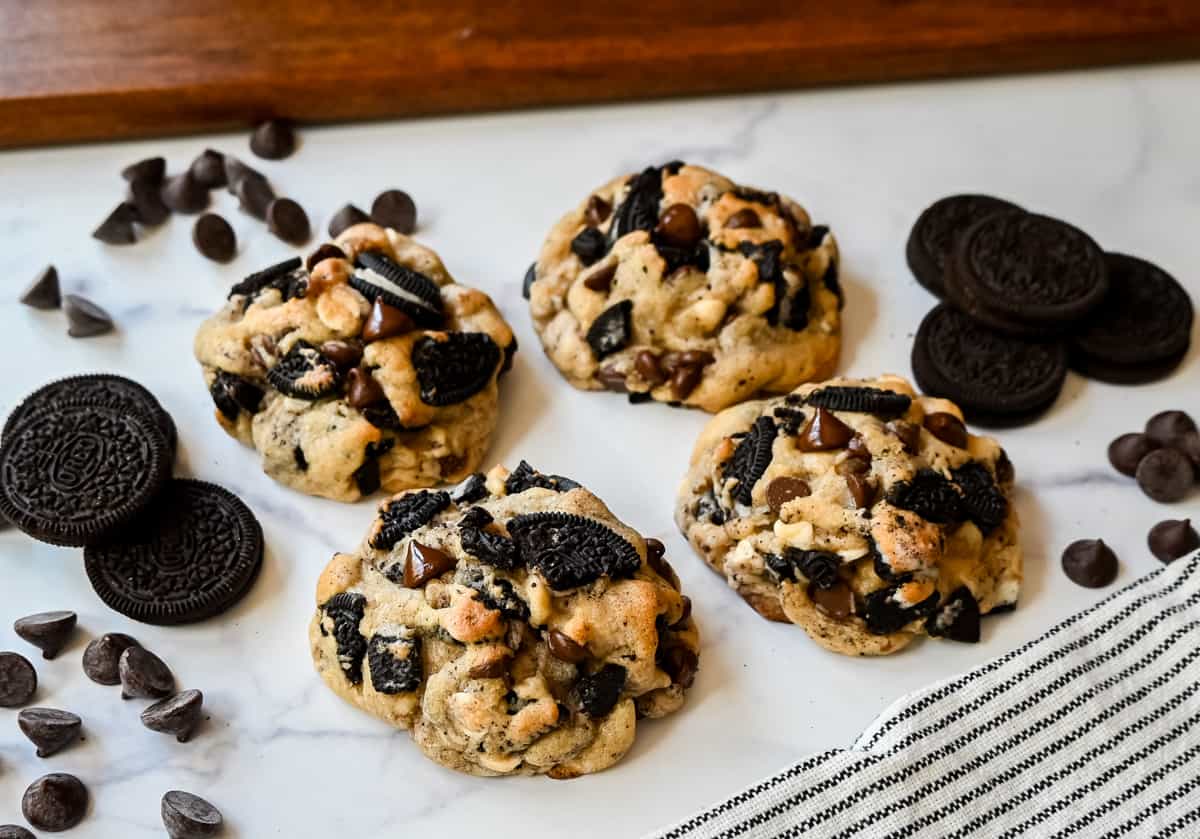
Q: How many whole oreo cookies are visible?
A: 7